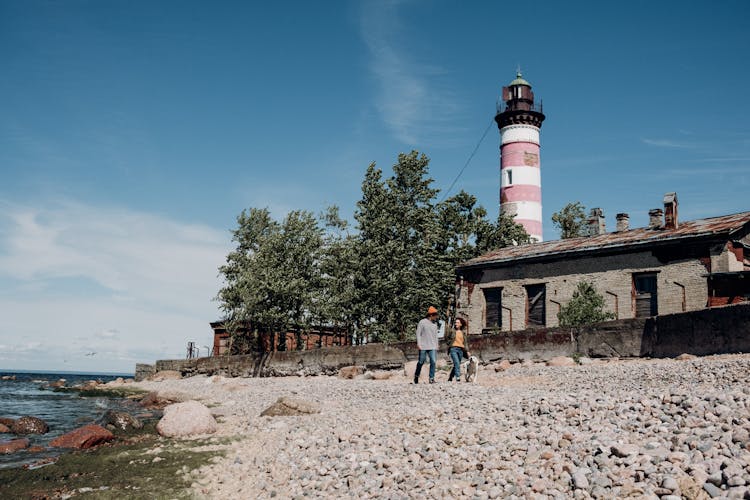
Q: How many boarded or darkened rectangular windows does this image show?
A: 3